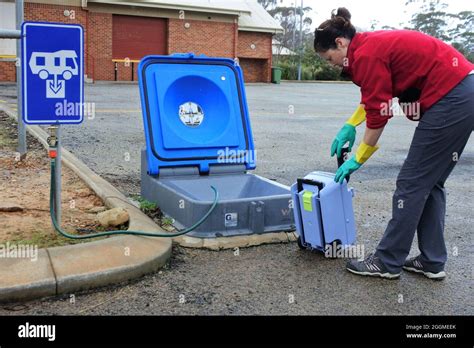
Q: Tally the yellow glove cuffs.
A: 2